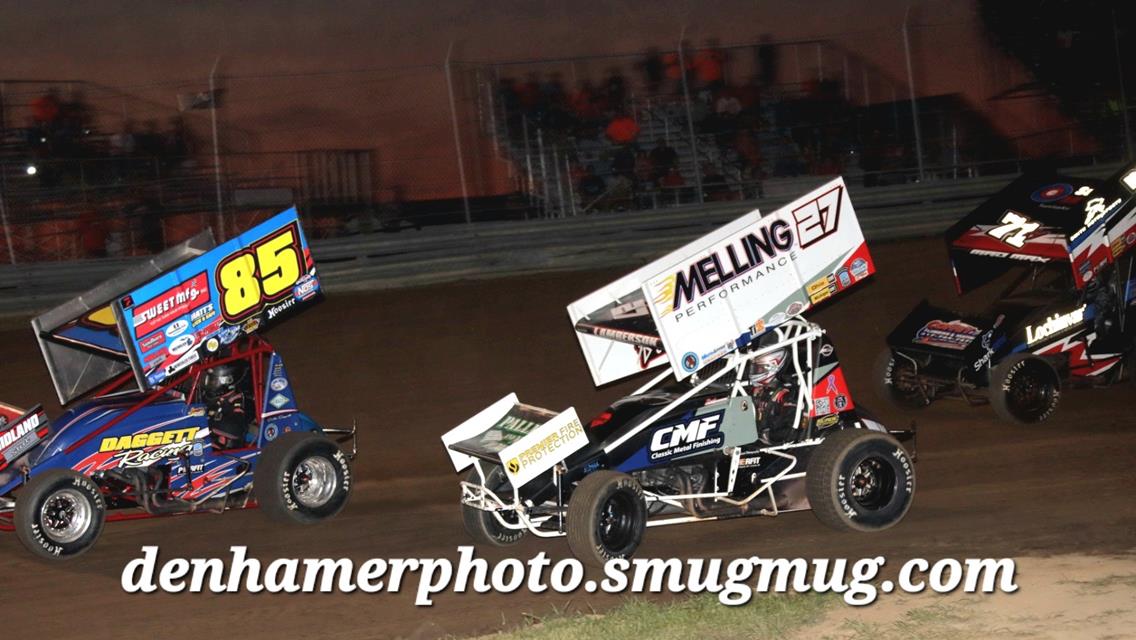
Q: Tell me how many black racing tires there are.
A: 7